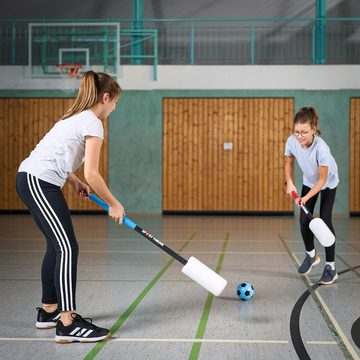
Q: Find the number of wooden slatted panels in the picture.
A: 3